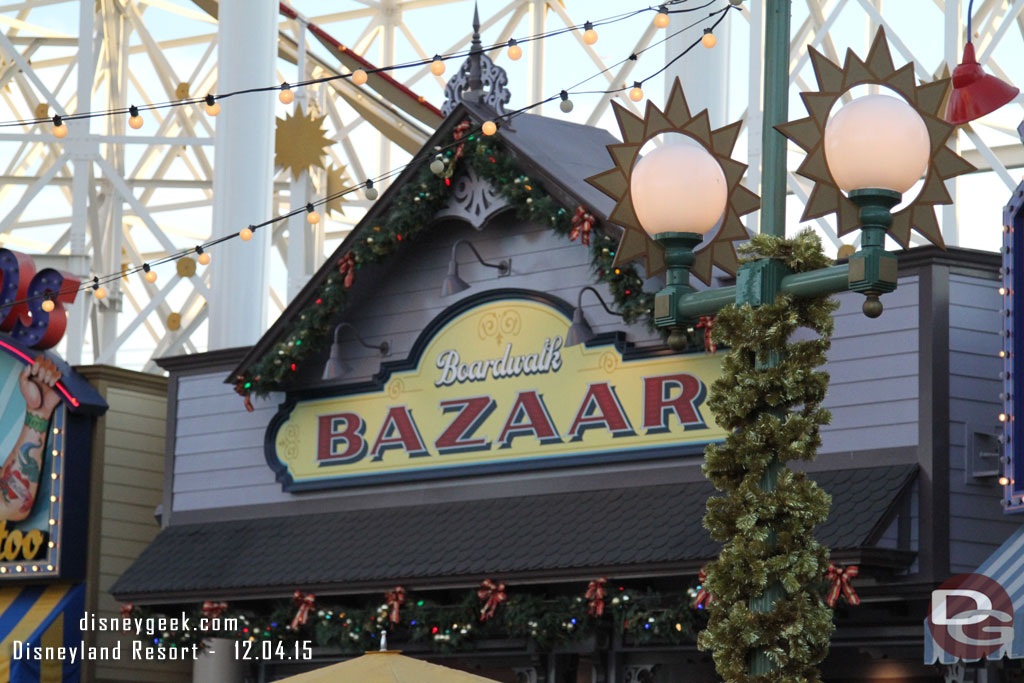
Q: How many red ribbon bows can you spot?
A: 13